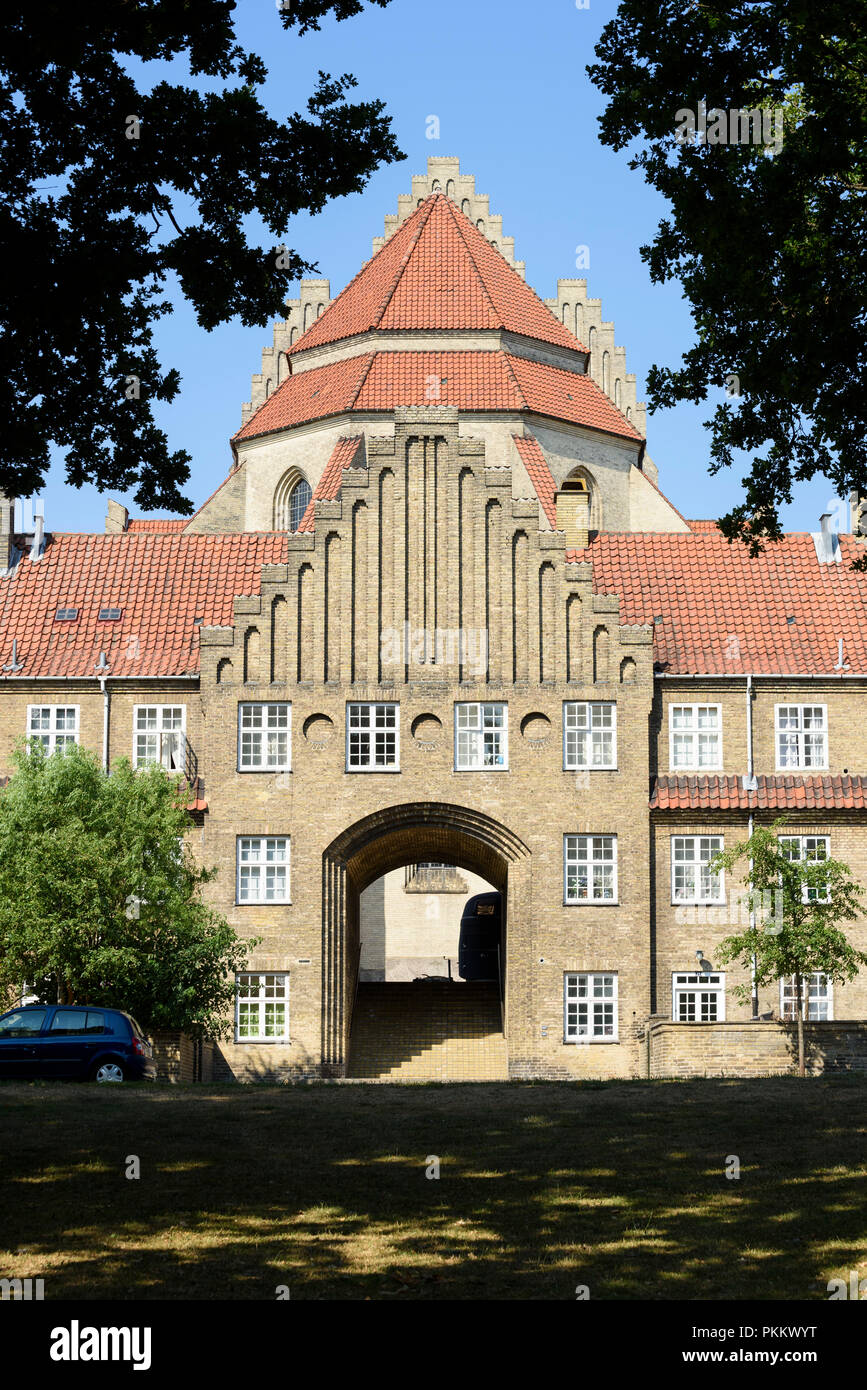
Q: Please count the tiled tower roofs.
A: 2